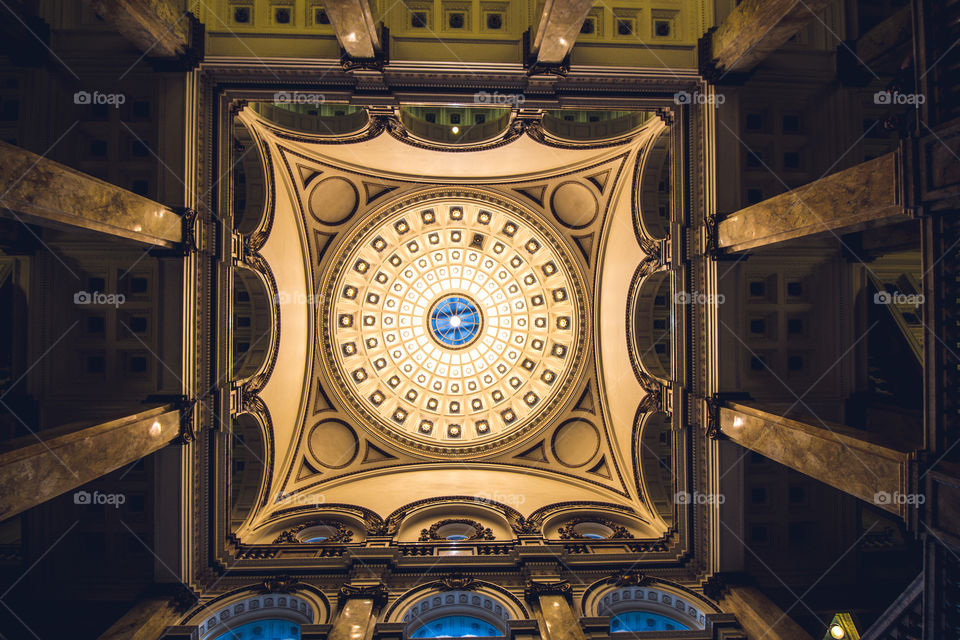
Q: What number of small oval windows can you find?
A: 3